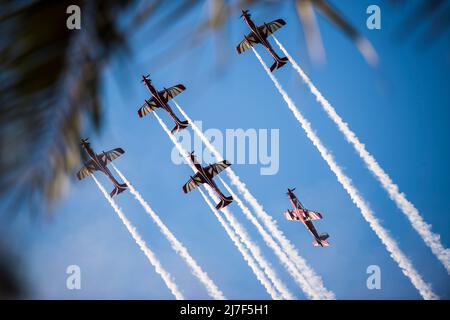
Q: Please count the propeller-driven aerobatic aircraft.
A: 5